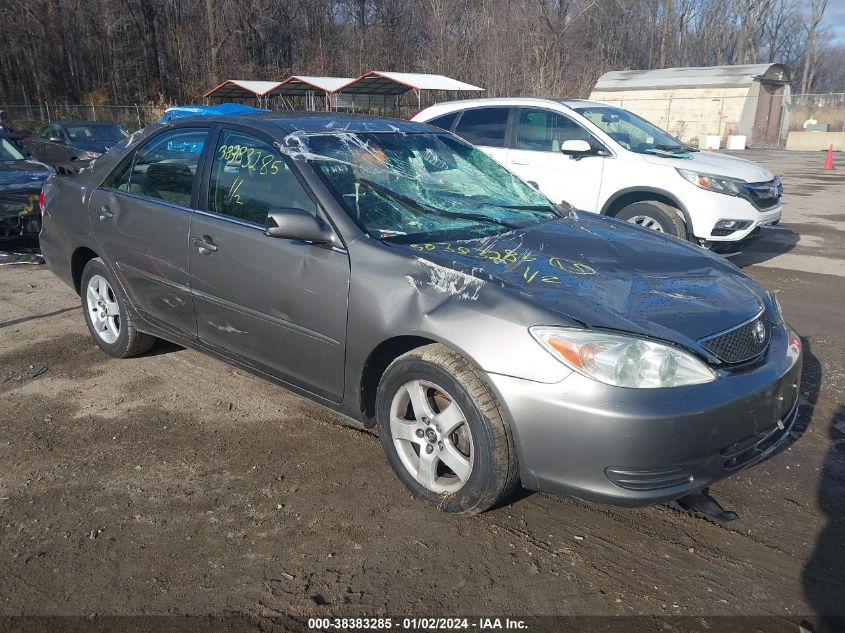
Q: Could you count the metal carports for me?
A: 3